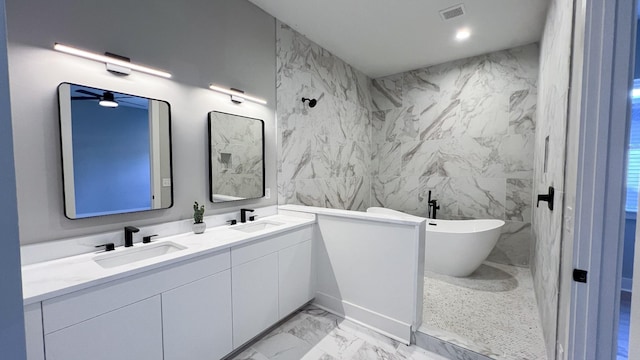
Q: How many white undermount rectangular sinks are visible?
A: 2